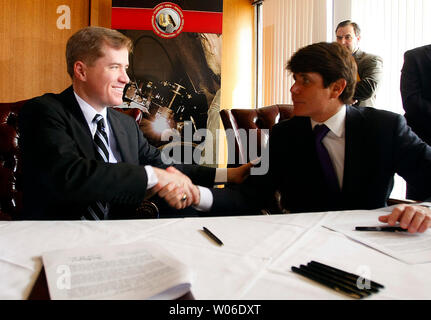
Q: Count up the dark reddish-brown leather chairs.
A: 2